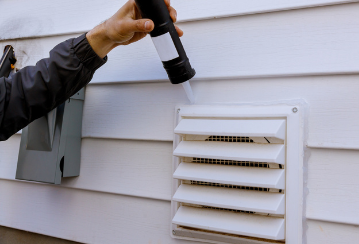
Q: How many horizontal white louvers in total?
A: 5